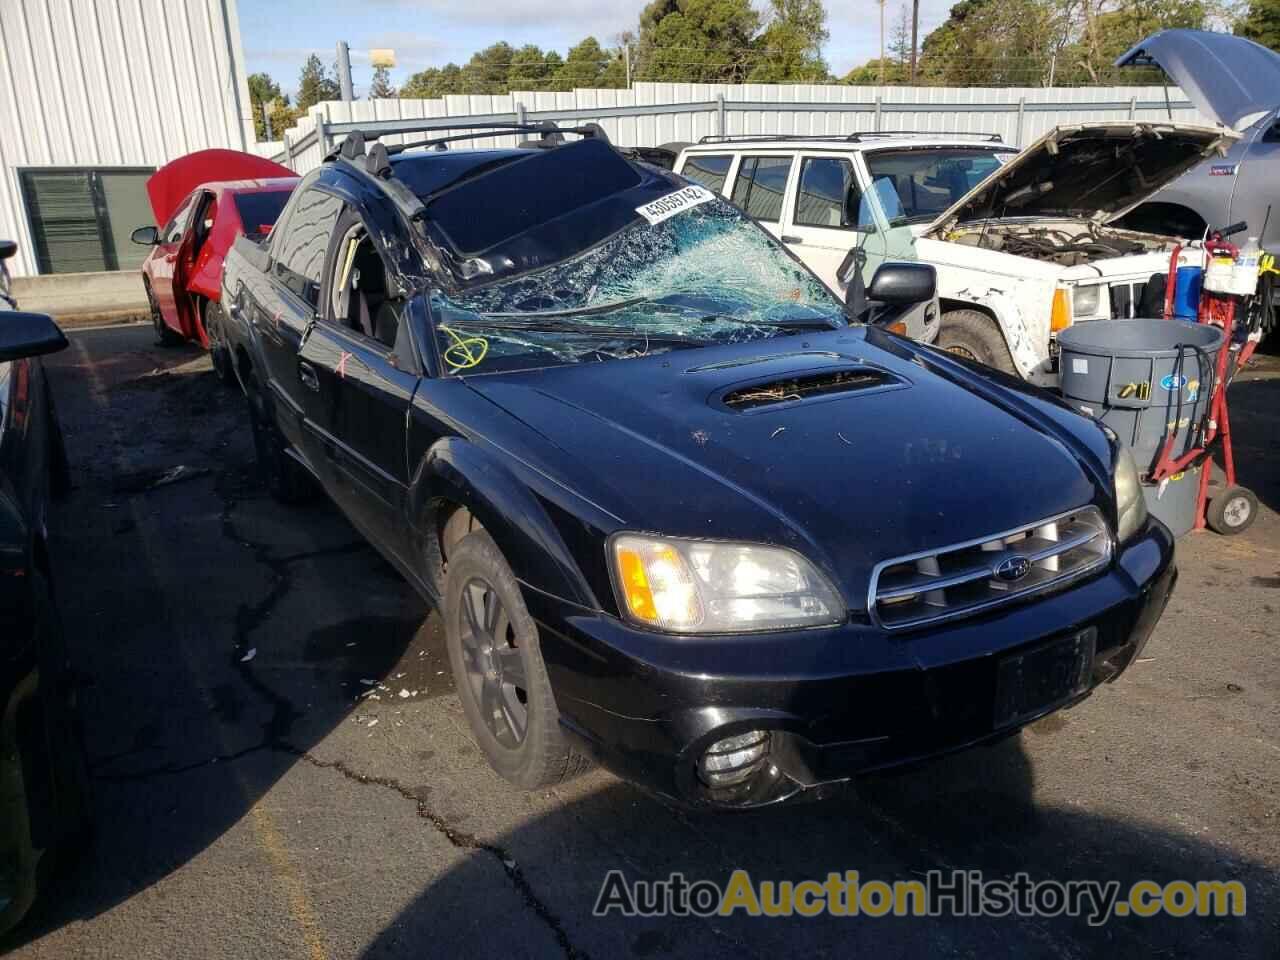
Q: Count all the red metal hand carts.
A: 1